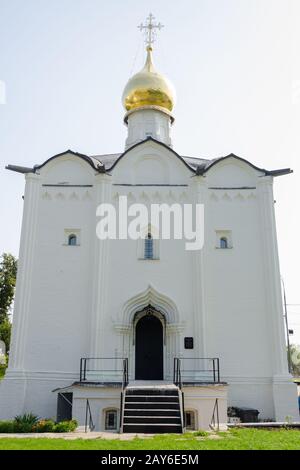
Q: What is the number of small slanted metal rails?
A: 2